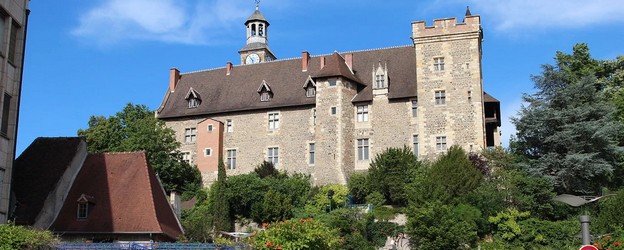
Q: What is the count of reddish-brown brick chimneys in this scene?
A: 5